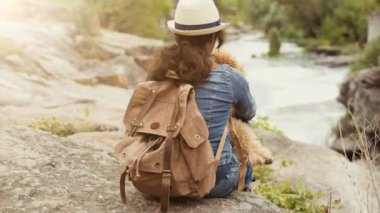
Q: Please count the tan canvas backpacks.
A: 1